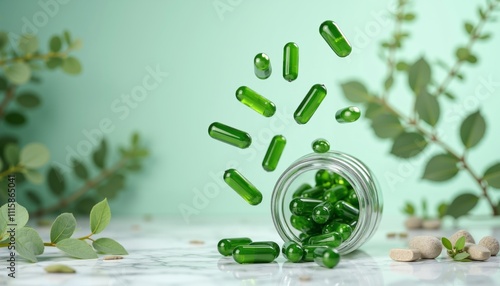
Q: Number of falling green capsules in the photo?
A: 10